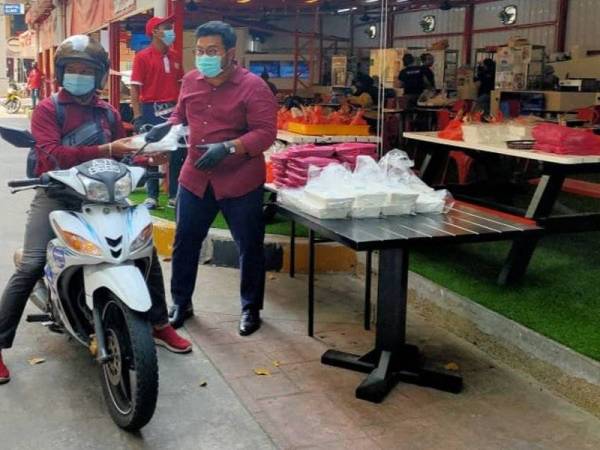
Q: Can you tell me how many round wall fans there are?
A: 3